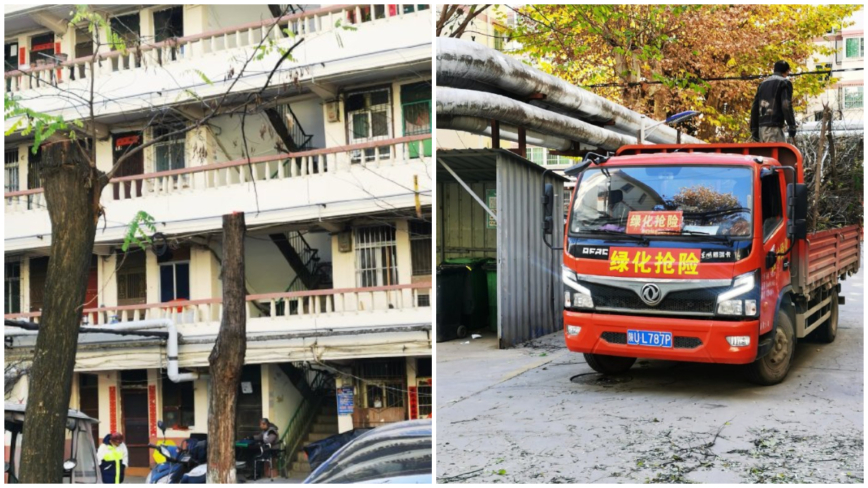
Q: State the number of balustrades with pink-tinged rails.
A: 3